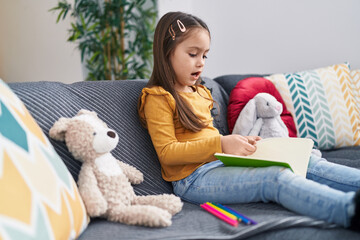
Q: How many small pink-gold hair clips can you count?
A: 2